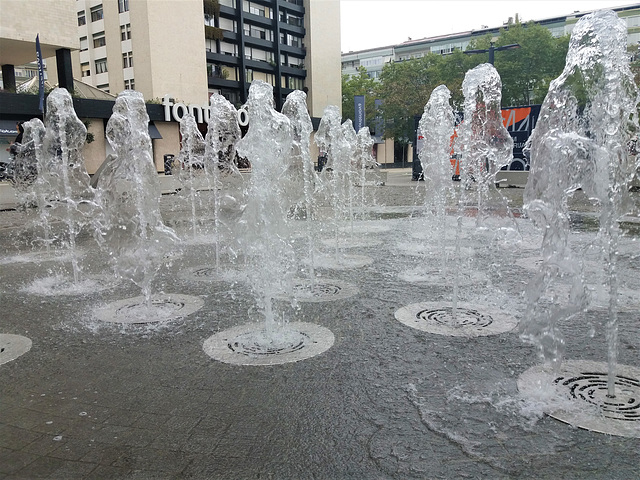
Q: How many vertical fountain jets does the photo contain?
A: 13